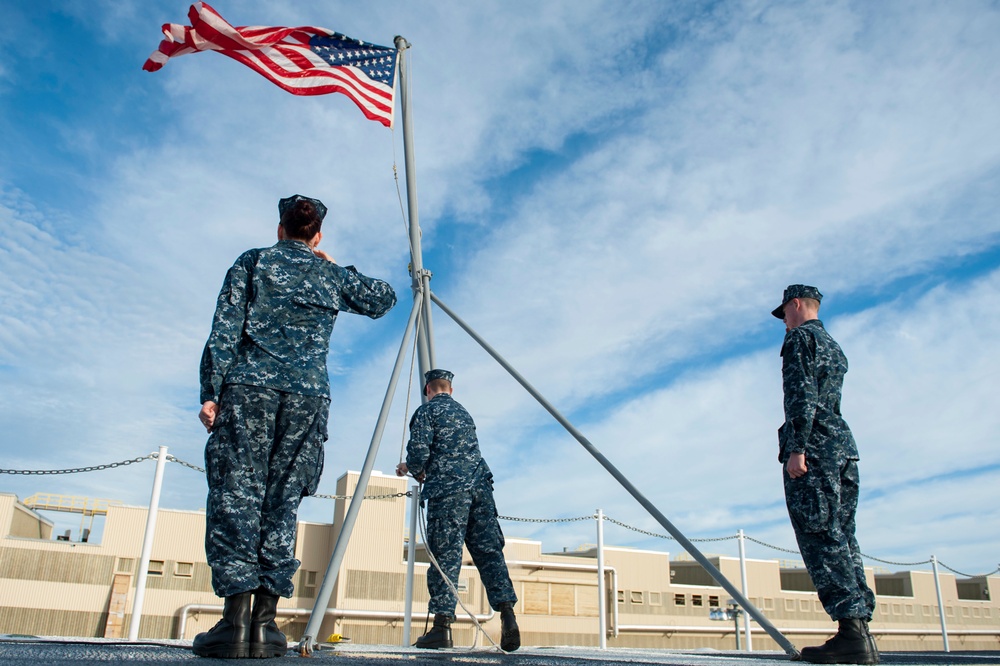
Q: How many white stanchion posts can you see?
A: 5